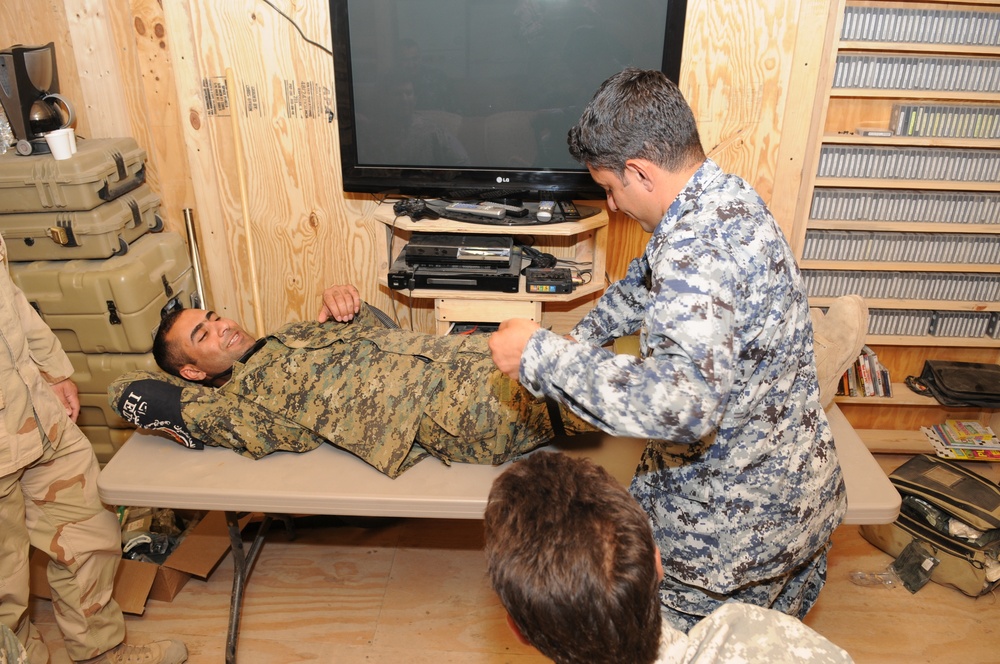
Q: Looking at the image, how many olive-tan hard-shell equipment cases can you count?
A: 5